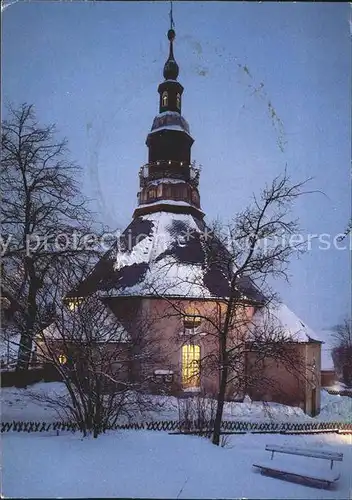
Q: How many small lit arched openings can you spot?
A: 2